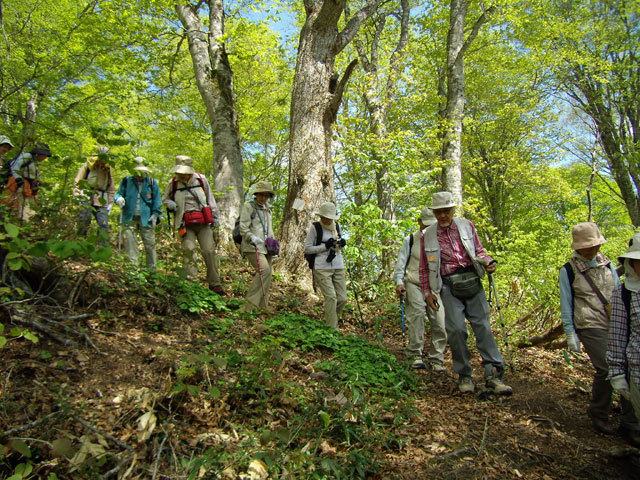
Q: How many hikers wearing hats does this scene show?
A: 11